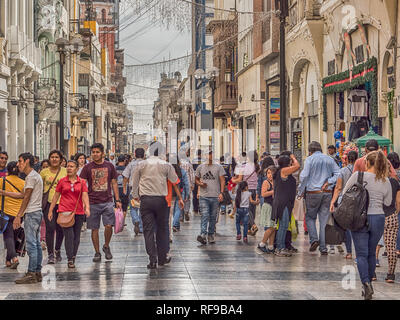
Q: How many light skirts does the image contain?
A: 1